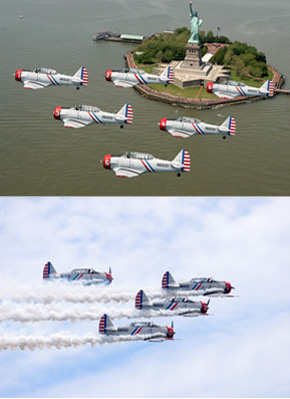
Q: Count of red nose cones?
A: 10